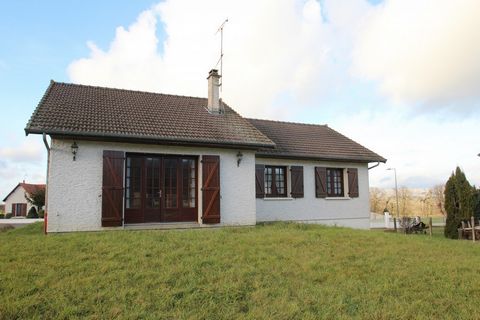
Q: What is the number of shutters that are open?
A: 6